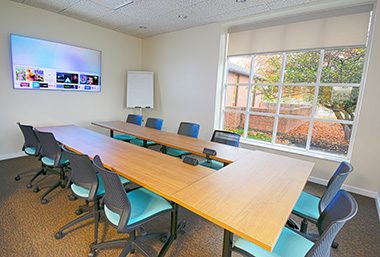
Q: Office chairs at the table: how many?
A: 10